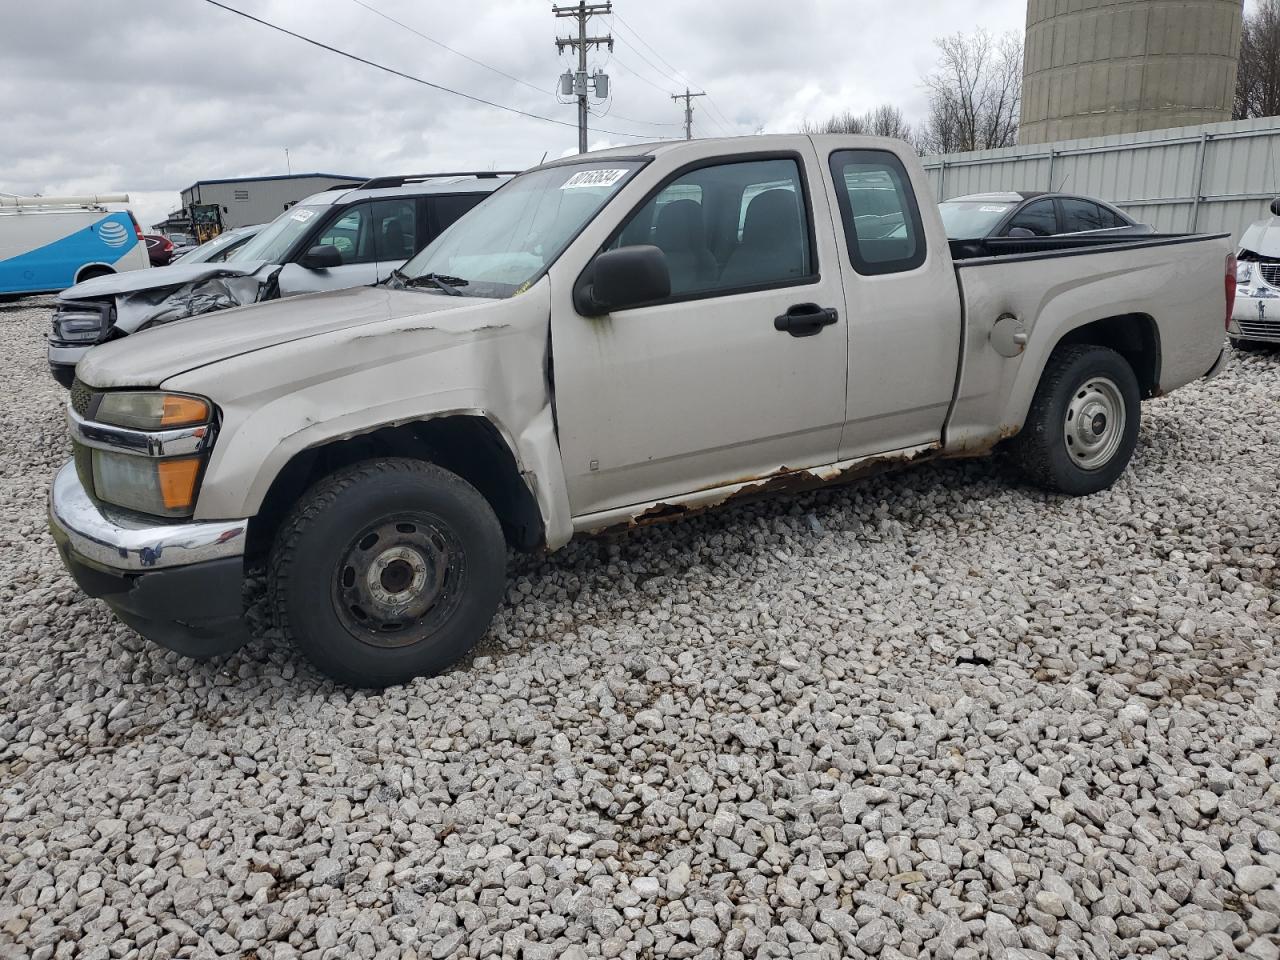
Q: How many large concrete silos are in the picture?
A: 1